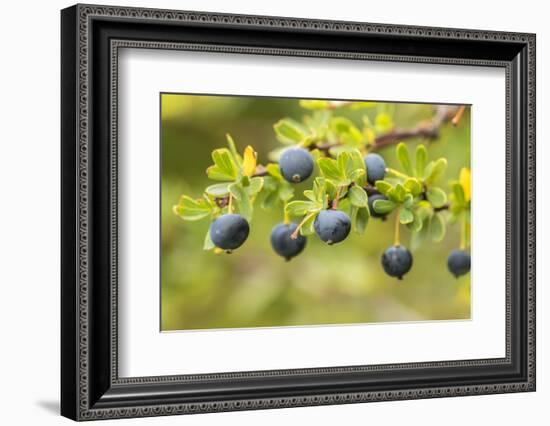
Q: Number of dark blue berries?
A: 8